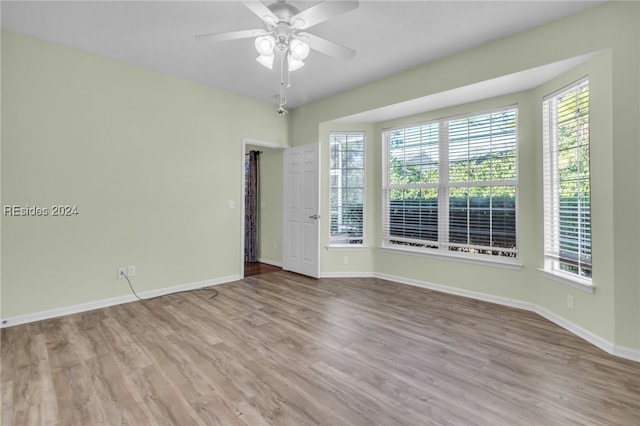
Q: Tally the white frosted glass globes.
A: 4